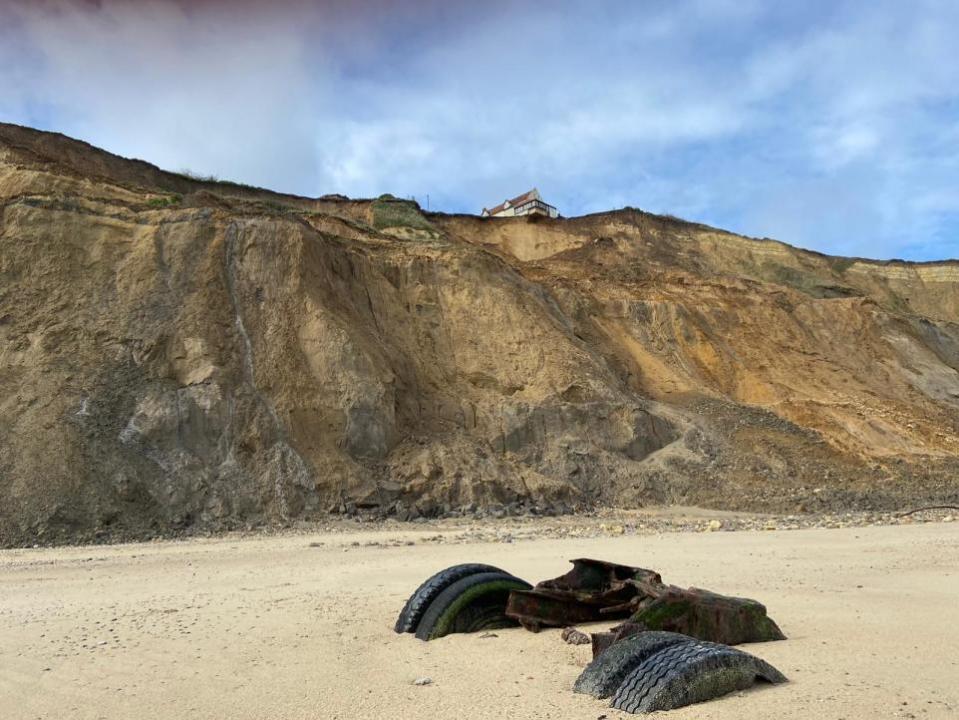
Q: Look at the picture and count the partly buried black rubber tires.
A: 4